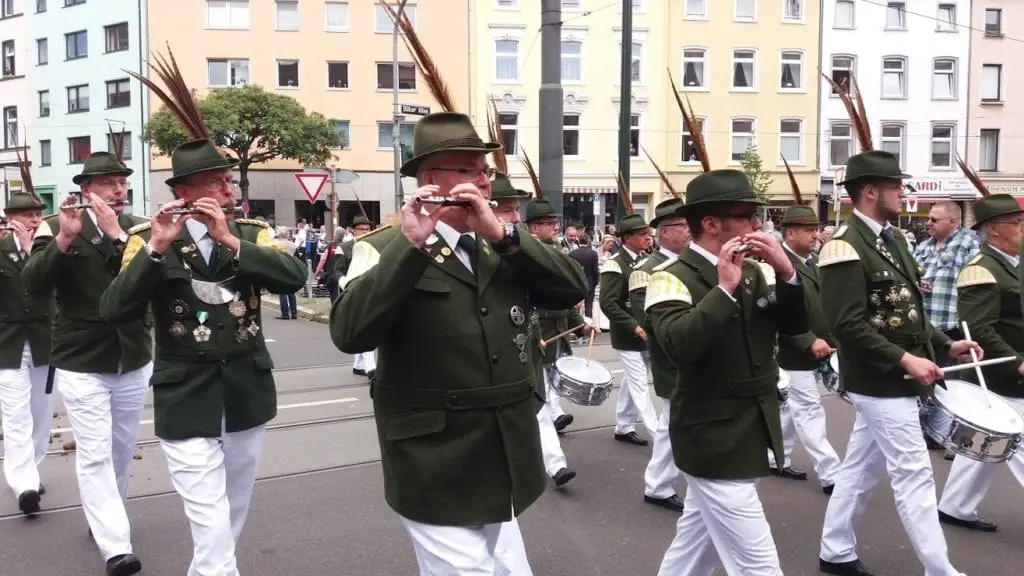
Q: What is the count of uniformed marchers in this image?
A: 13